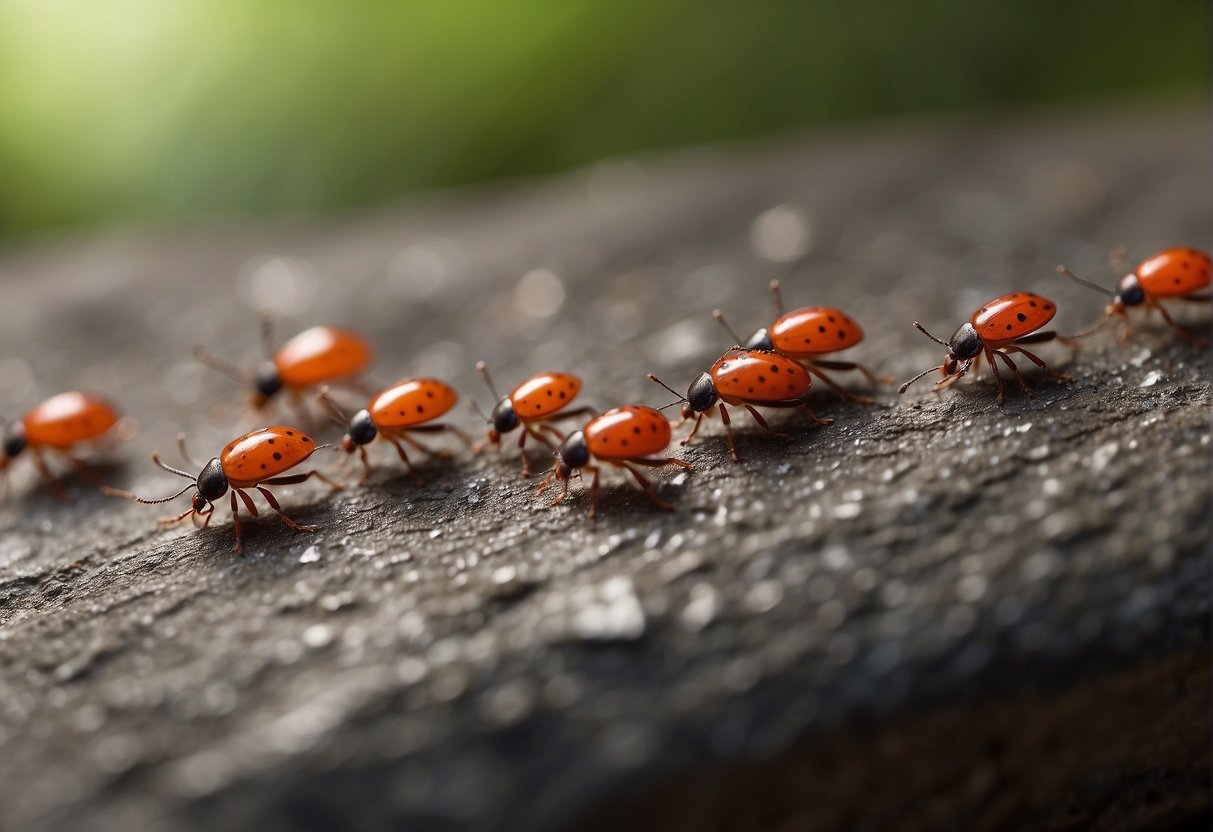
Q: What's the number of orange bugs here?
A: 10